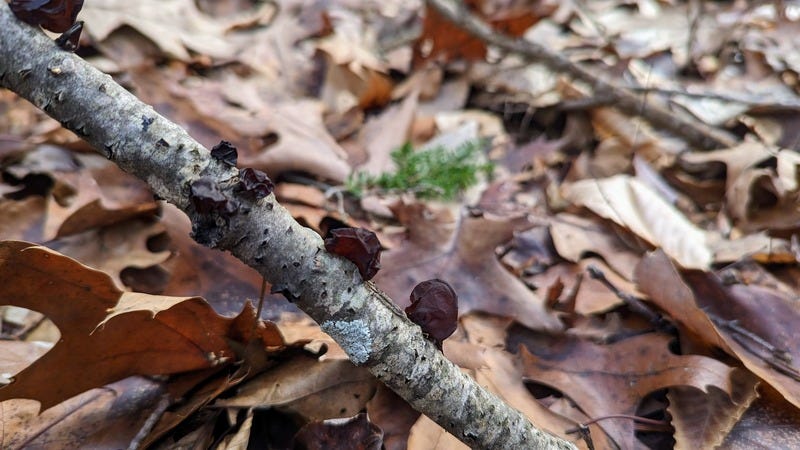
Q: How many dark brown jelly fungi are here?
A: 7